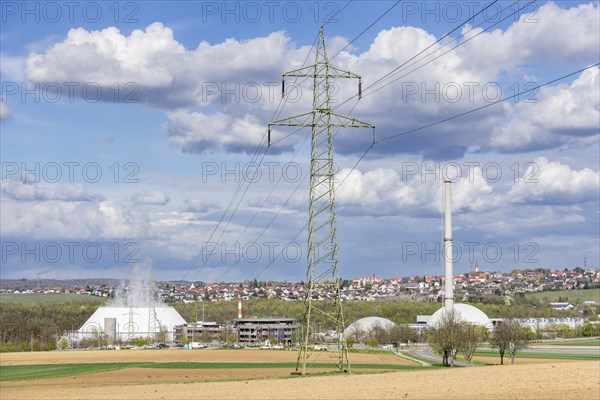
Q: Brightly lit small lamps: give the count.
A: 0